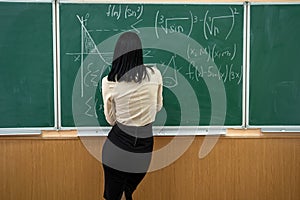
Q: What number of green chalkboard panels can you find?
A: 3